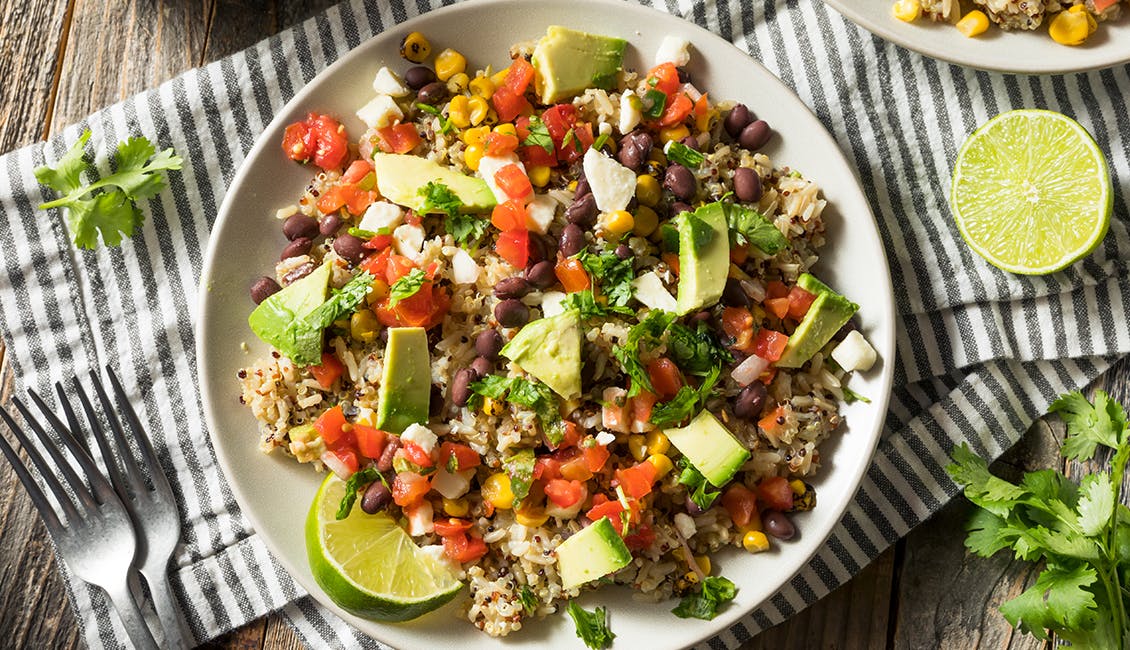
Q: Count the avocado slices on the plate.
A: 9